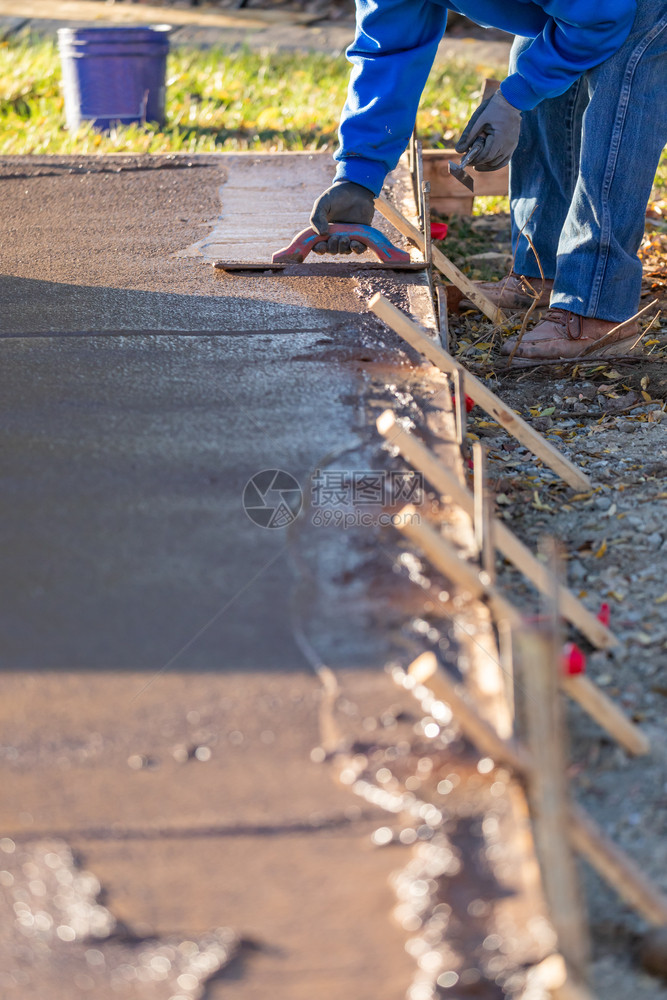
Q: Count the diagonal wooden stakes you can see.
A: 5